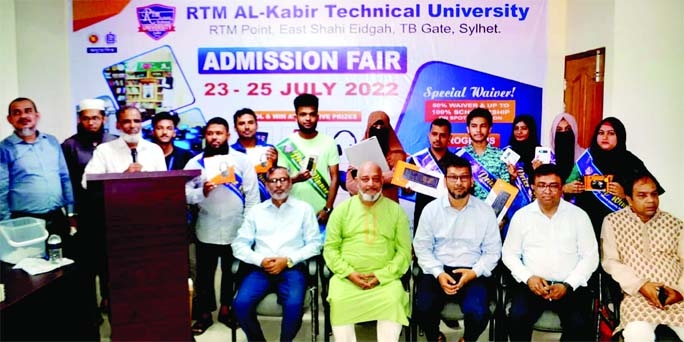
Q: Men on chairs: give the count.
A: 5